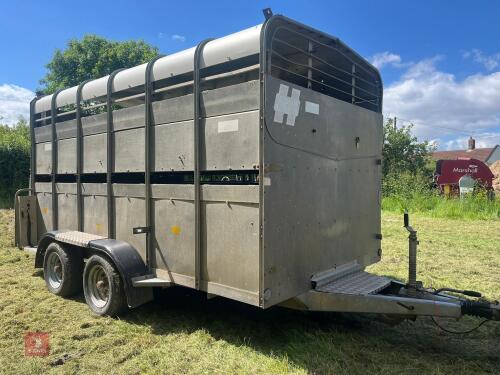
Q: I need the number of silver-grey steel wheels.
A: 2